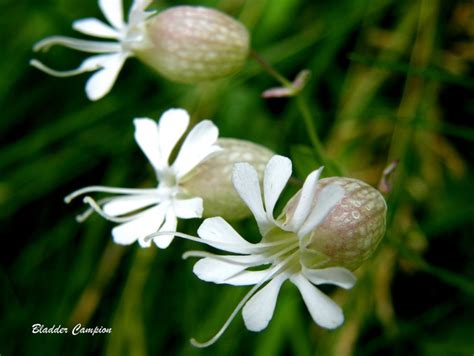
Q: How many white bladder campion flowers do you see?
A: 3